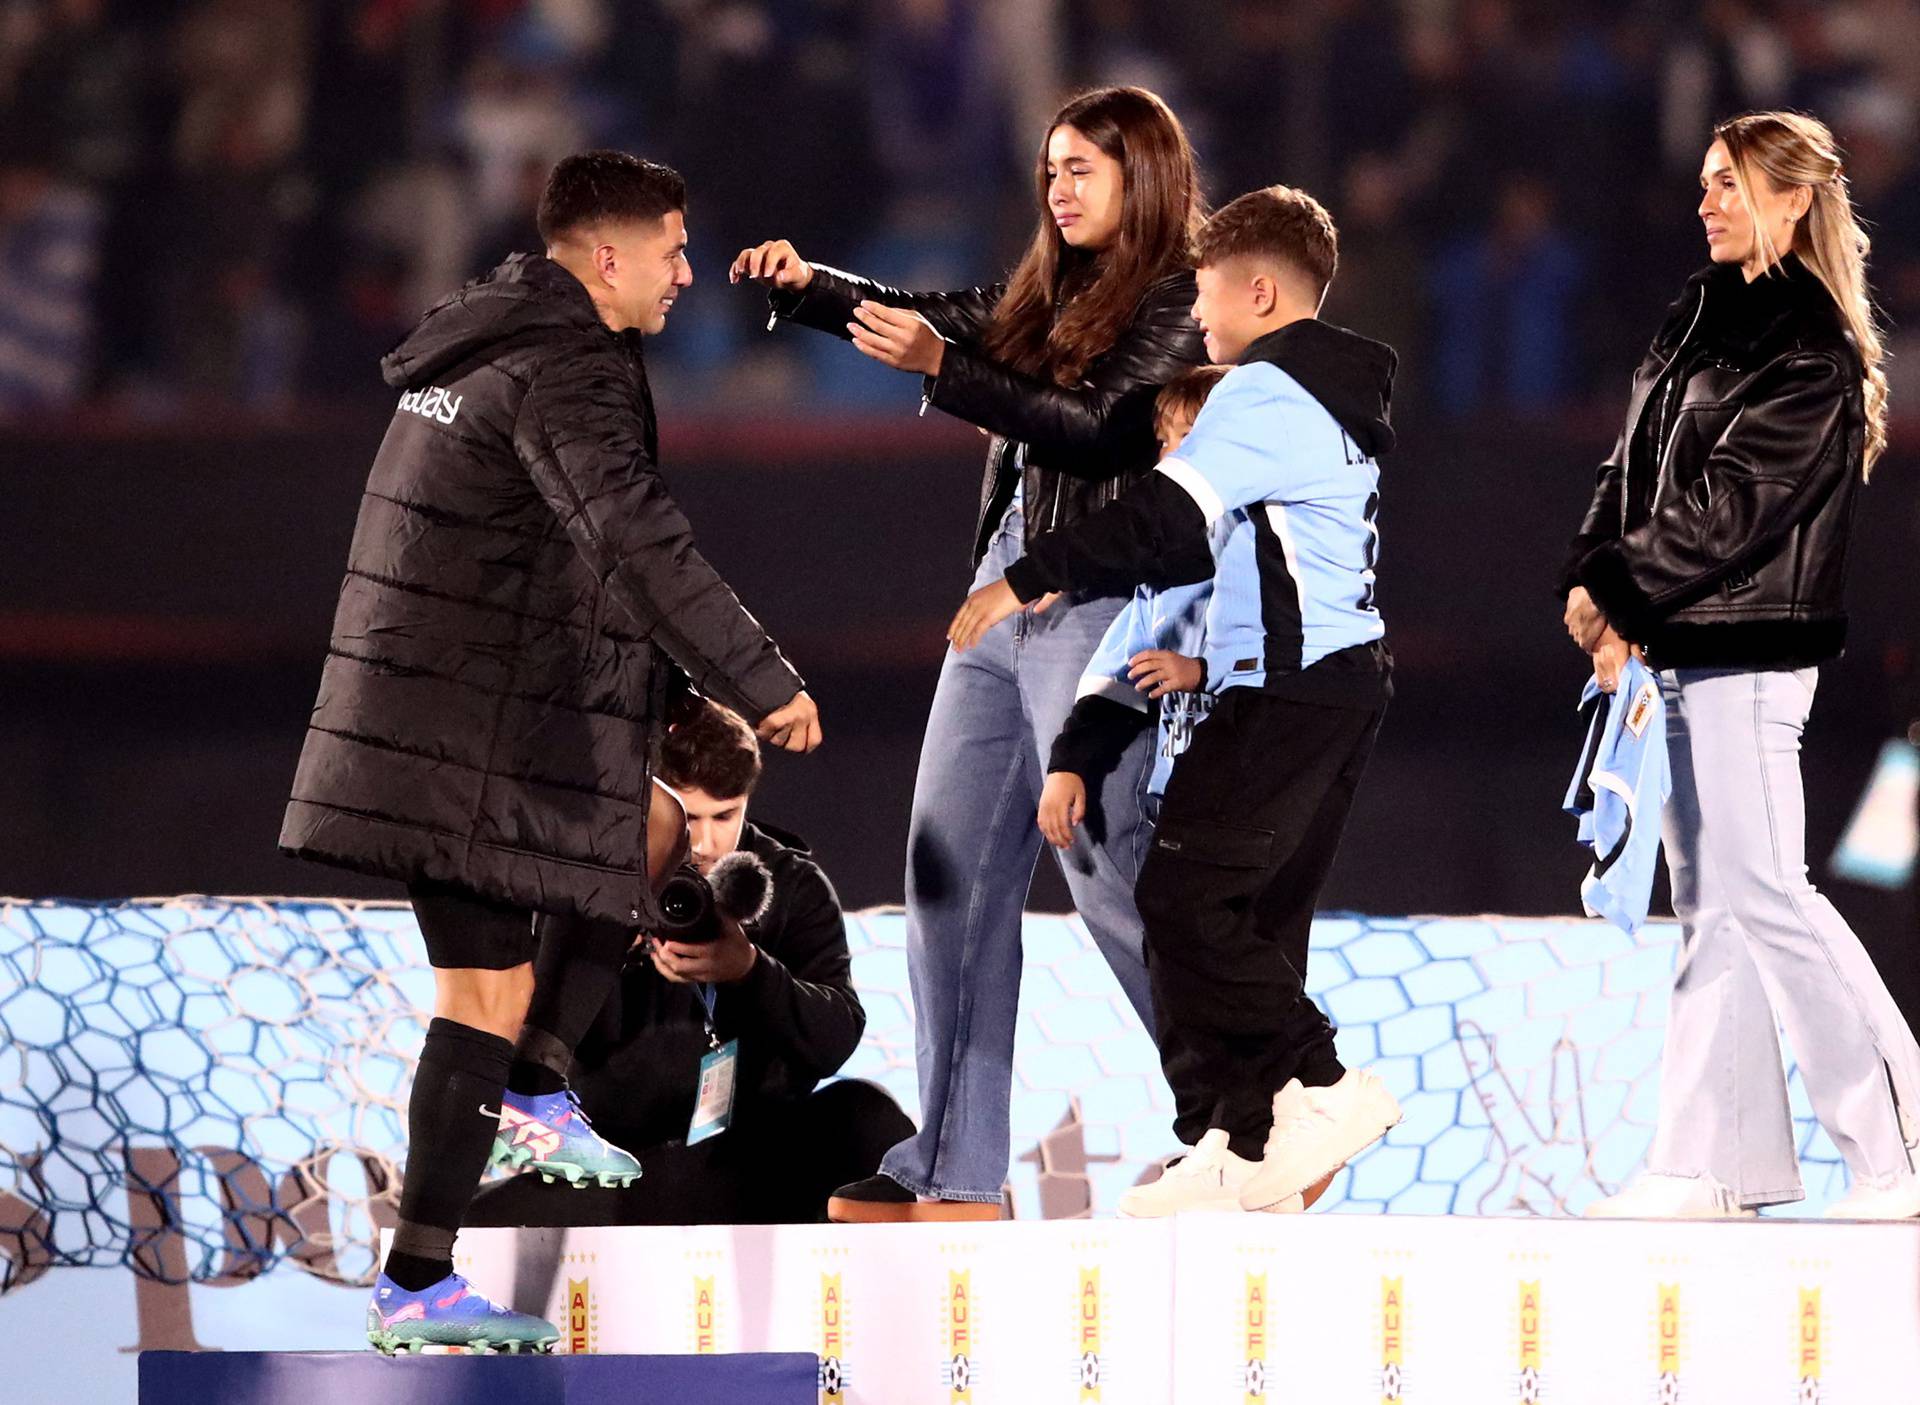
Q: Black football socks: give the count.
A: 2